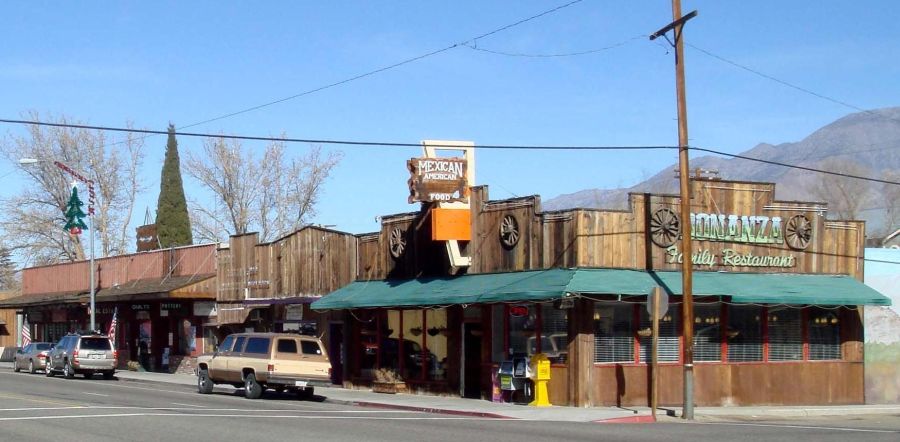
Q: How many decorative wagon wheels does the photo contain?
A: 4